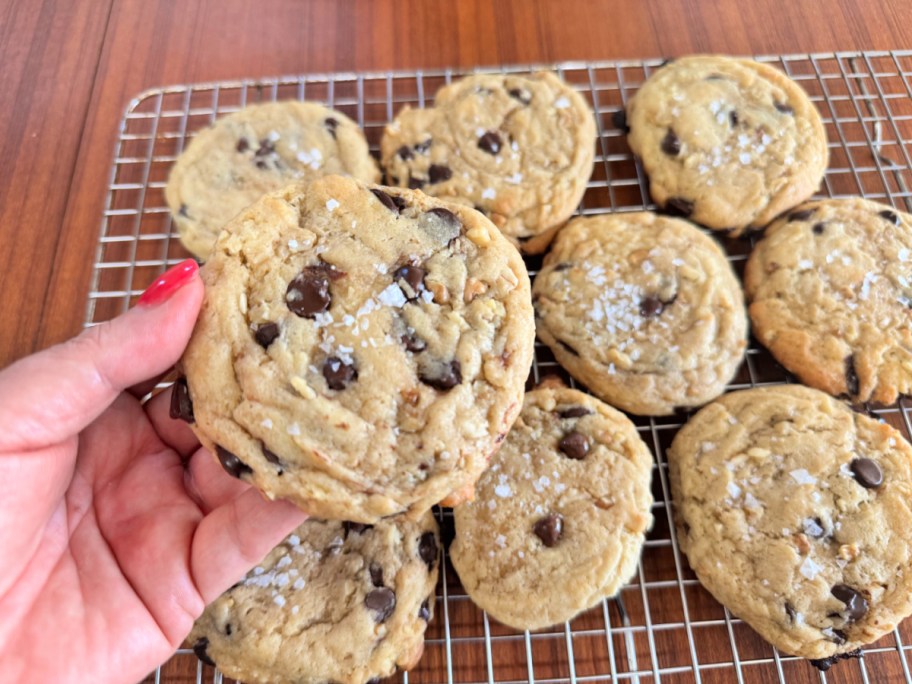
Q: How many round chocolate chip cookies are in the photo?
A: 9